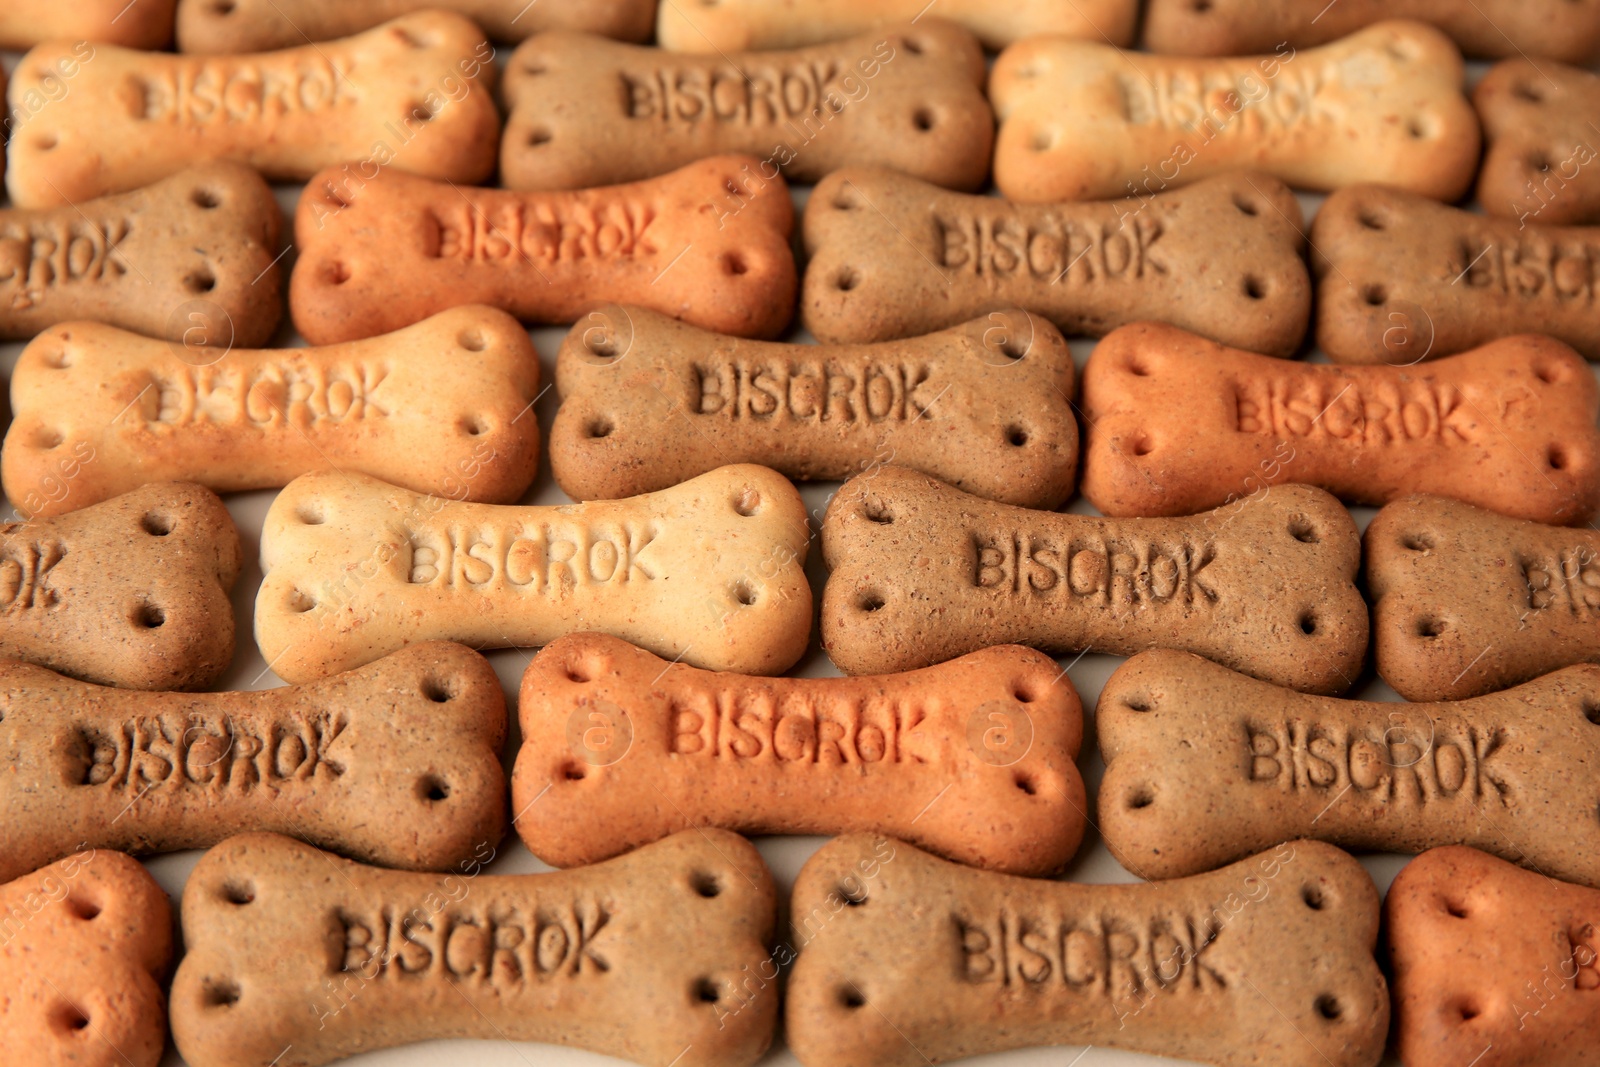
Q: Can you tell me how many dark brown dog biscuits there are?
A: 15